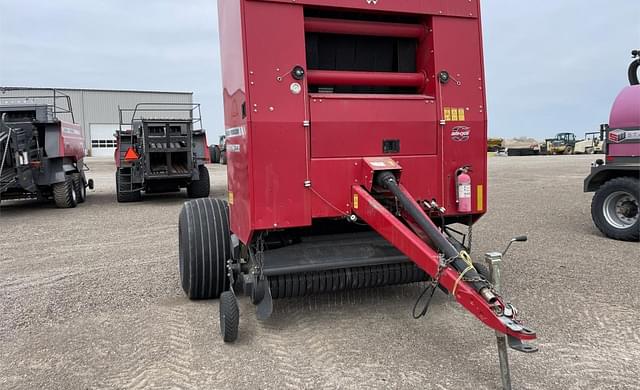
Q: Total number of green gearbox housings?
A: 0